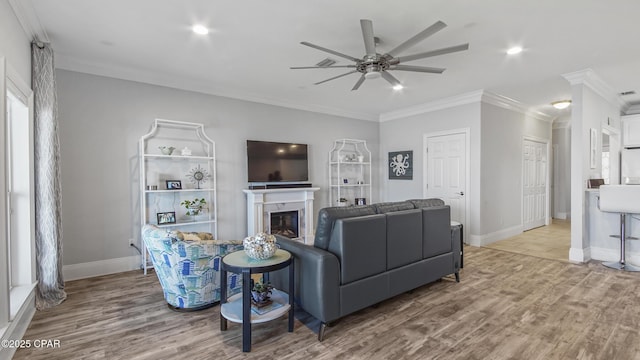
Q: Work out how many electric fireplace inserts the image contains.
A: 1